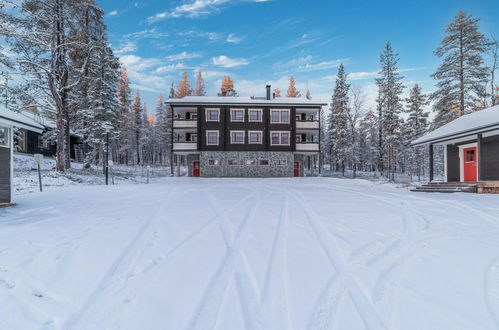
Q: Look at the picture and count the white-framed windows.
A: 8